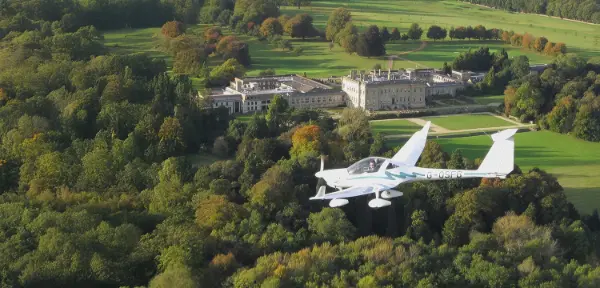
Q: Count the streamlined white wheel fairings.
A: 3